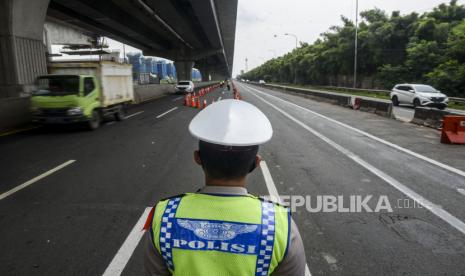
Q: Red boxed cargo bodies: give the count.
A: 0